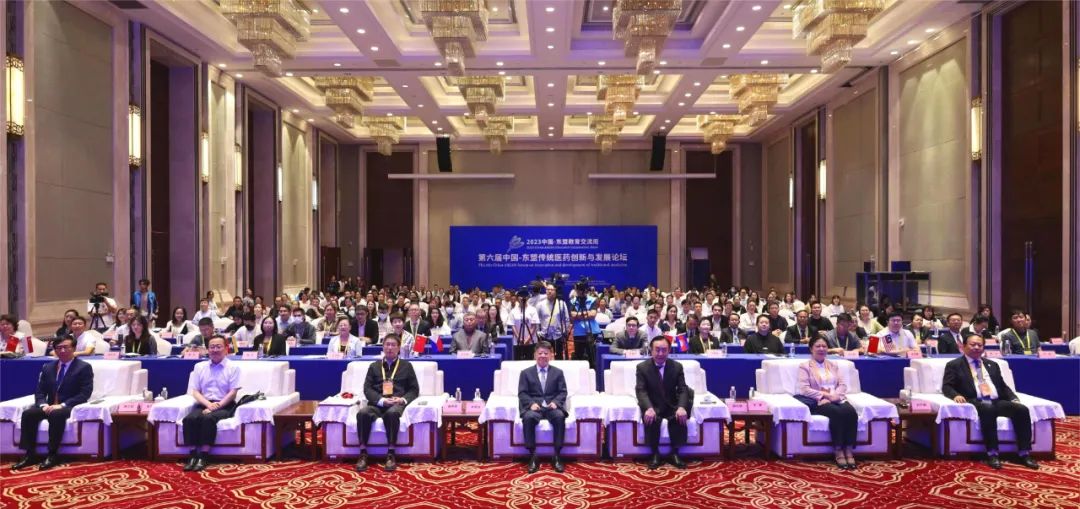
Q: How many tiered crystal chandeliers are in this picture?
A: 12